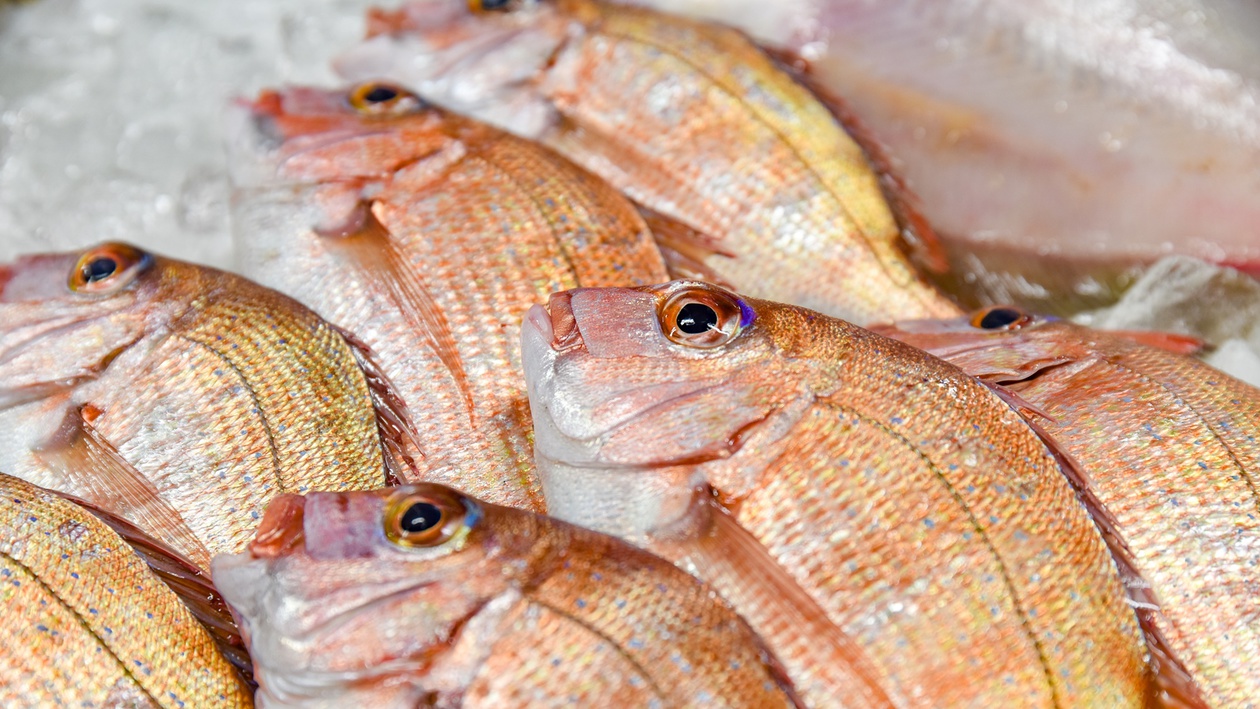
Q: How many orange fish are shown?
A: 7